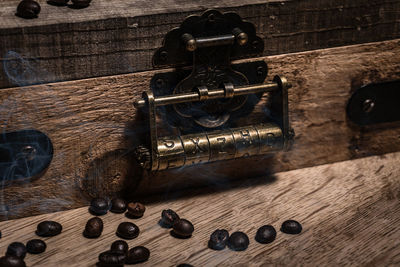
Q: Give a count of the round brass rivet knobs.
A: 2